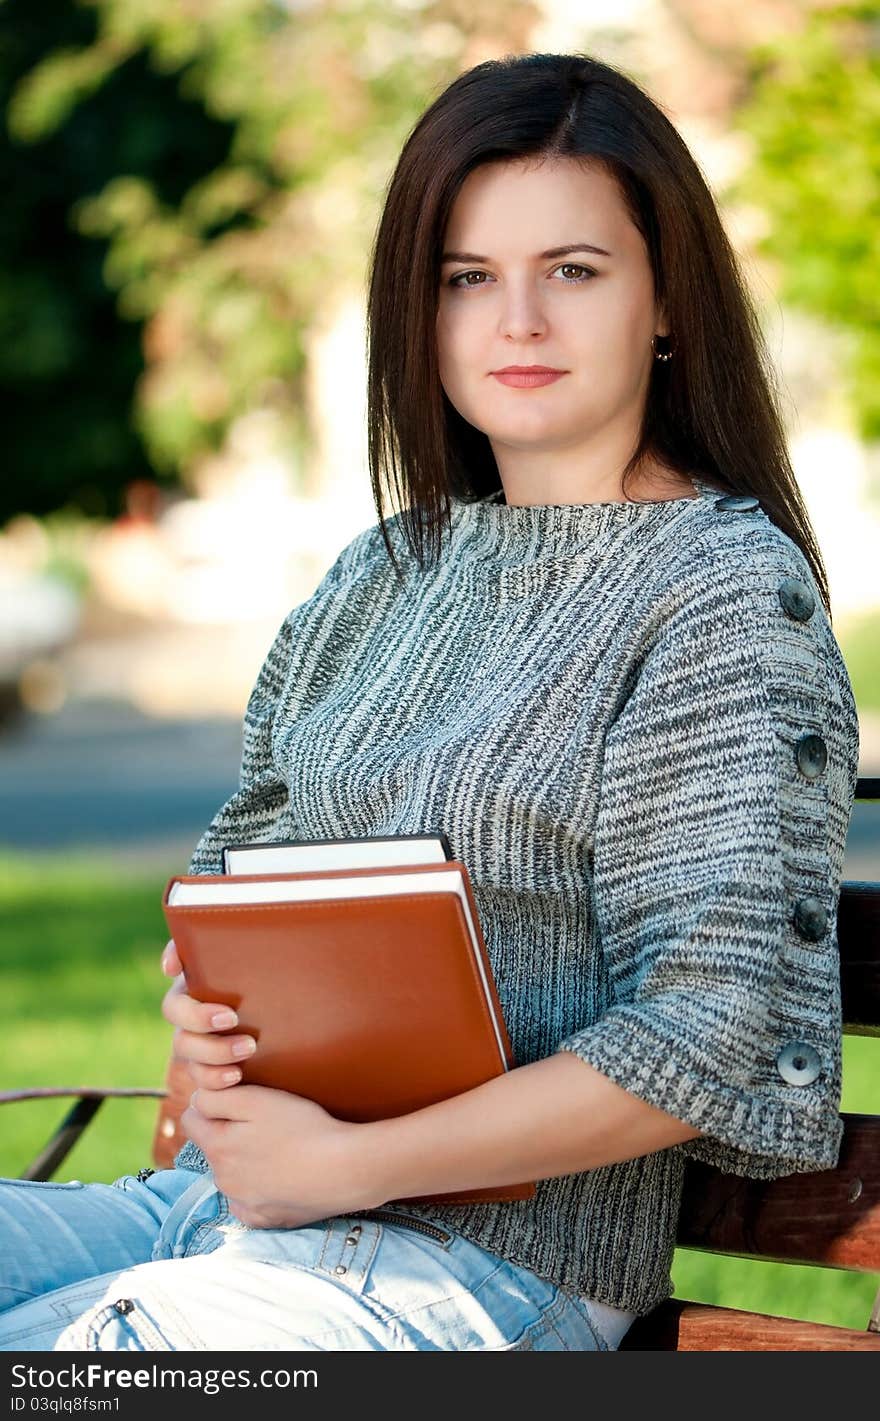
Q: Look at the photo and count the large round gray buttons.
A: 5